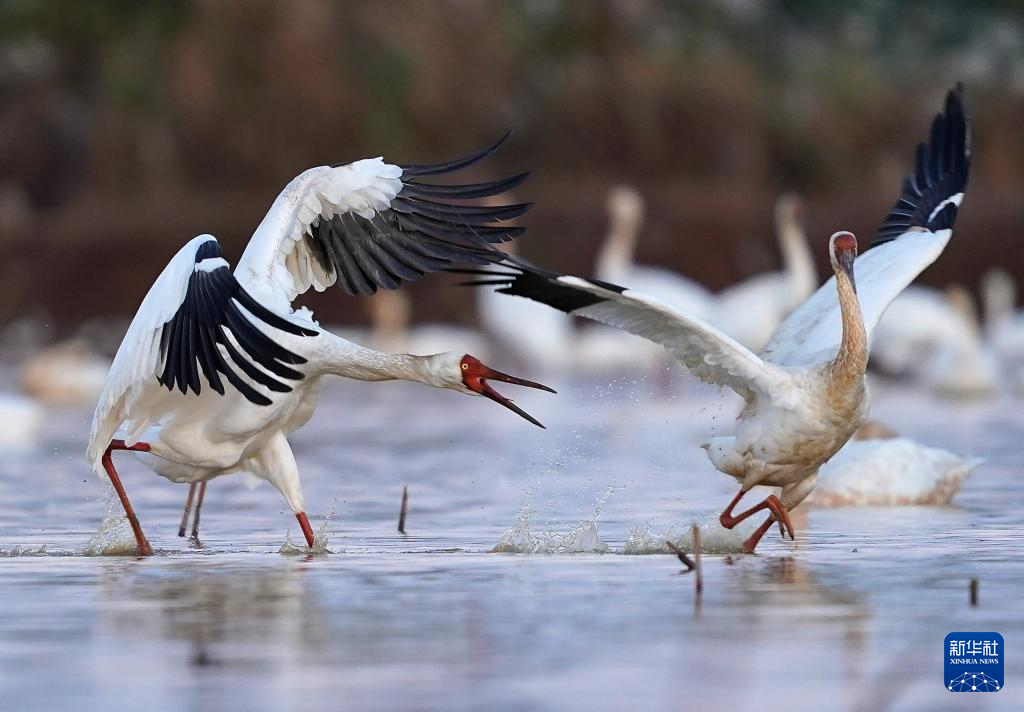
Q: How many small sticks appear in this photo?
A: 4